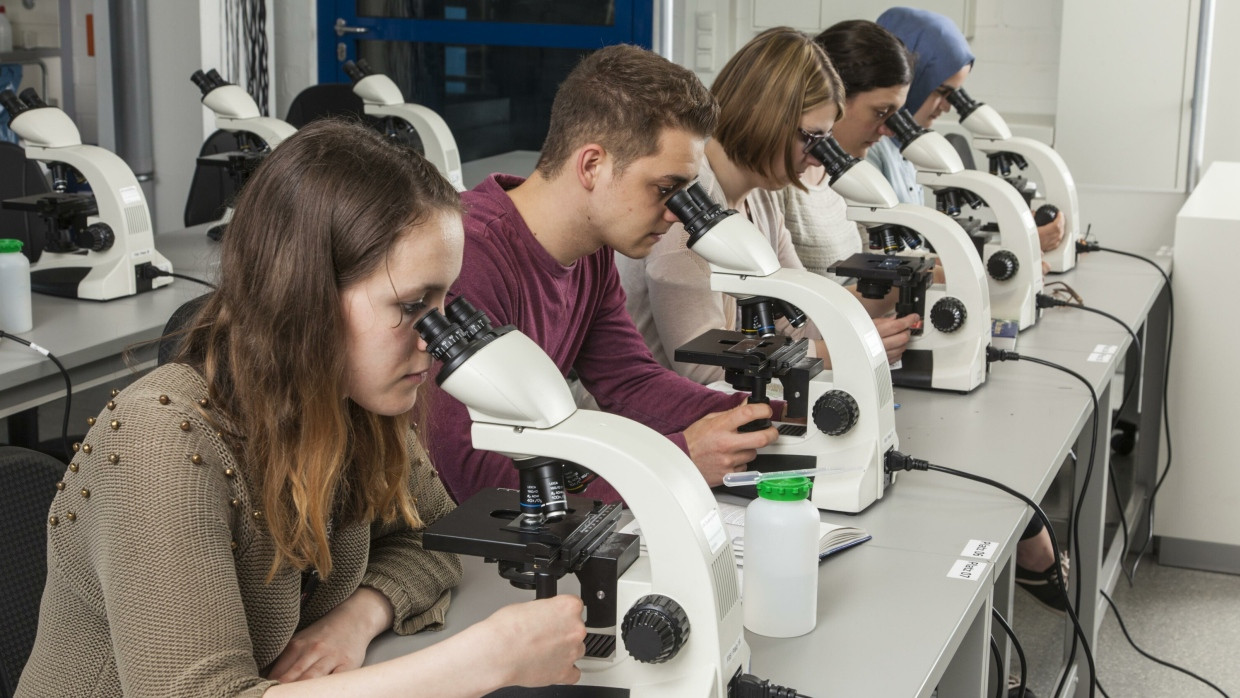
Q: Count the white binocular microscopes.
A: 8